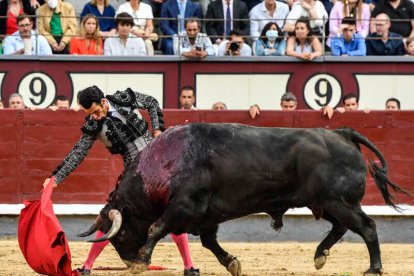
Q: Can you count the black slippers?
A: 2